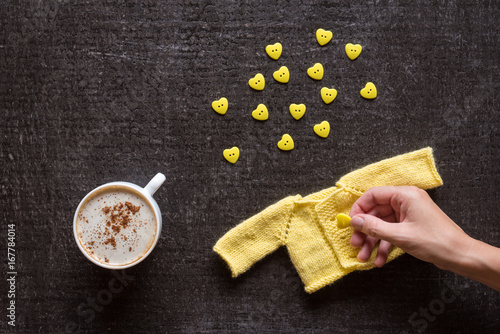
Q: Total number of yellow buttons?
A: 15